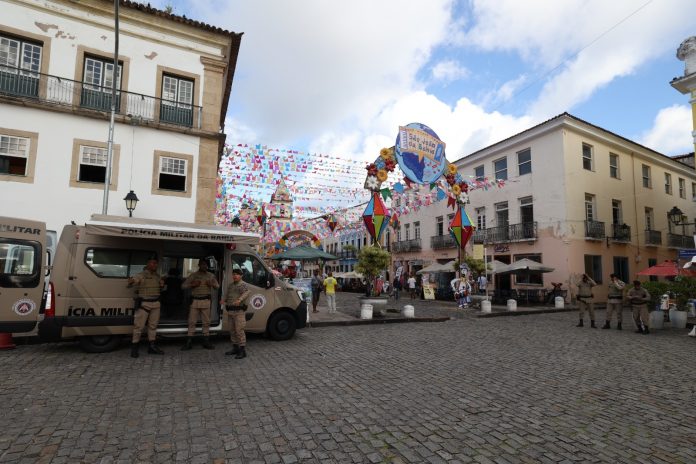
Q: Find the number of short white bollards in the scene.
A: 5